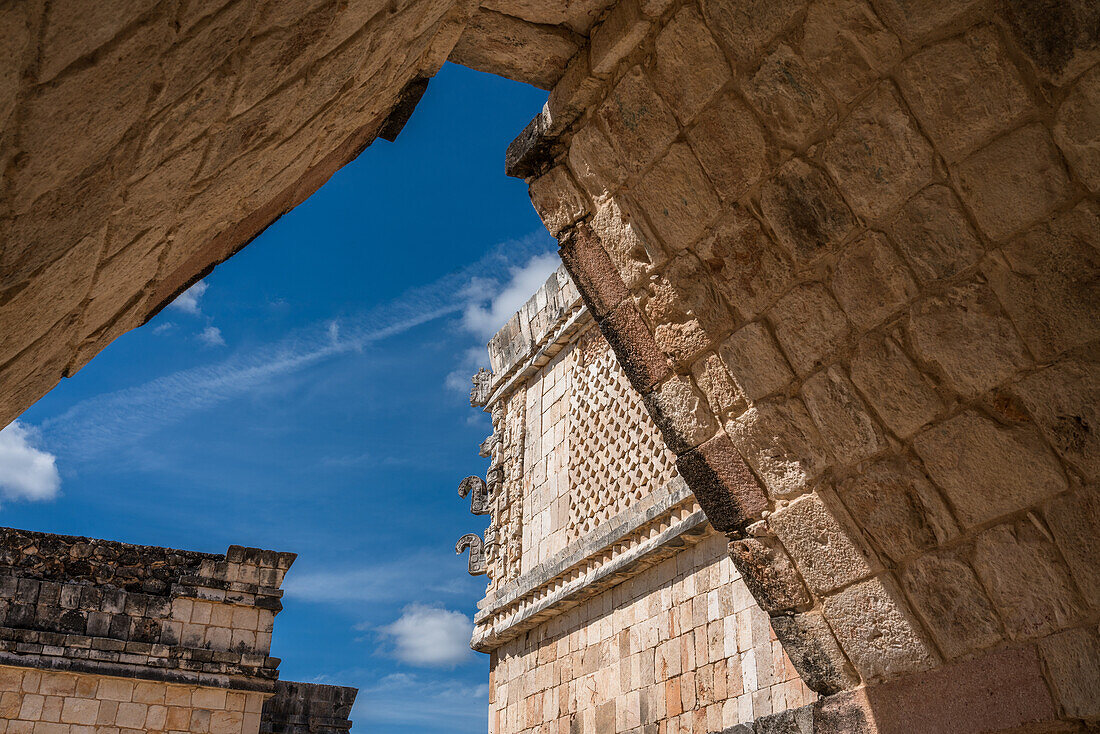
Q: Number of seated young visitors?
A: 0